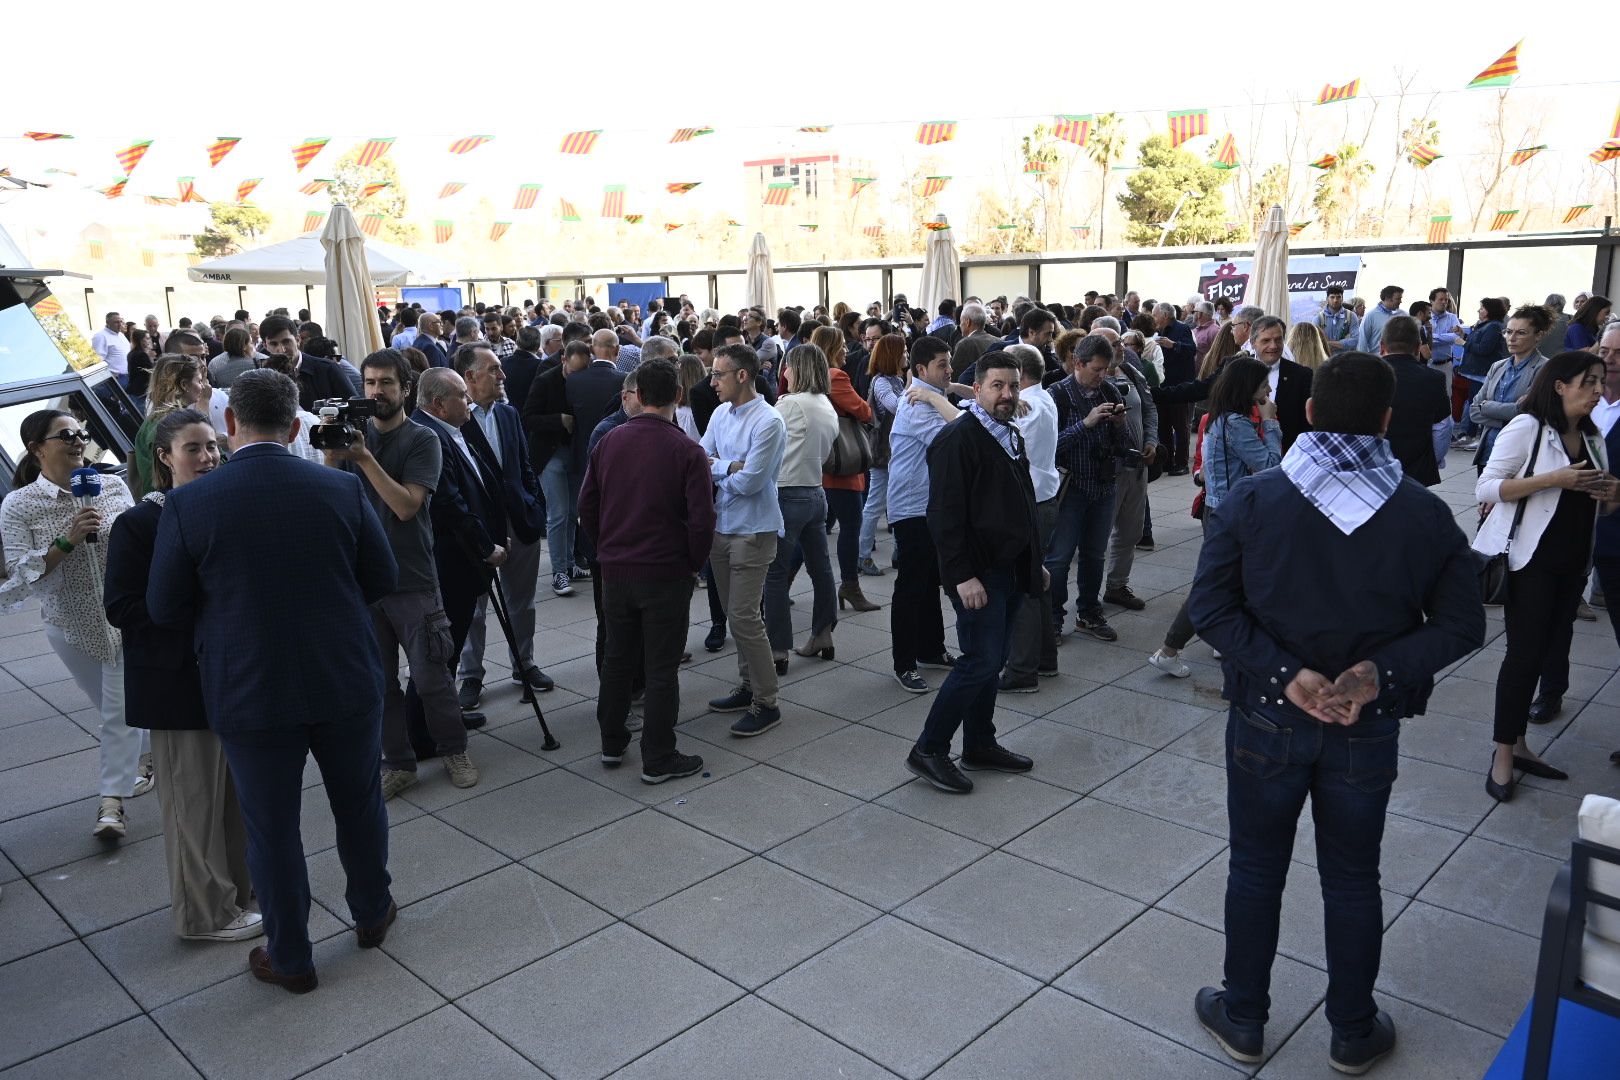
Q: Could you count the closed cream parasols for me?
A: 4